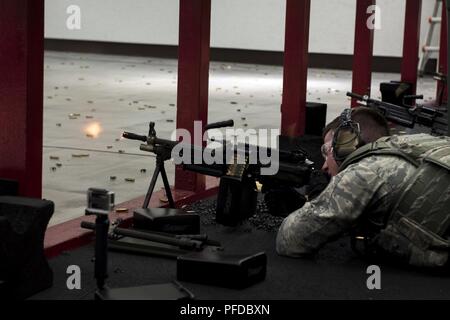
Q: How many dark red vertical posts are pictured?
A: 6